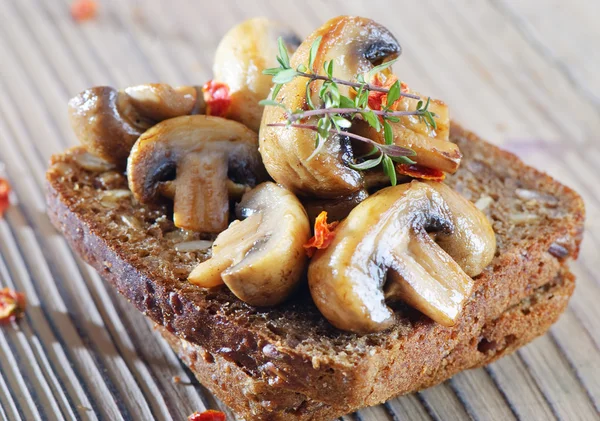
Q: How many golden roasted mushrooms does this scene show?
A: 6